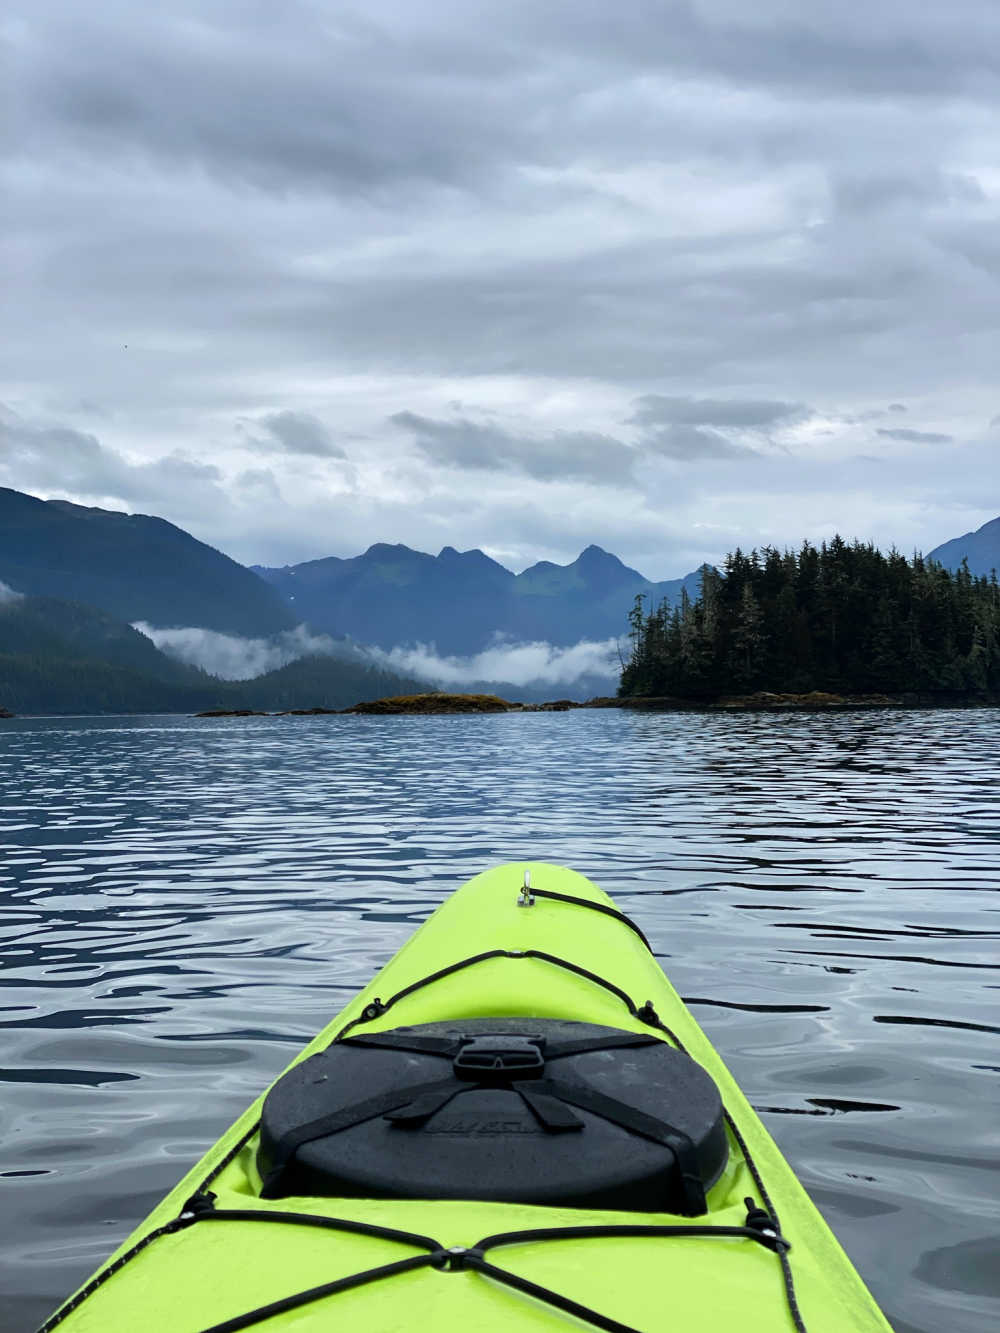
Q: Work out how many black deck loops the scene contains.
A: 6